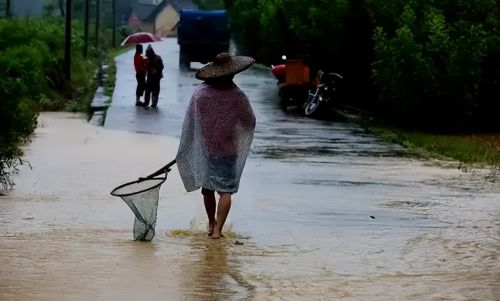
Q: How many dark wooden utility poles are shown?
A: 4